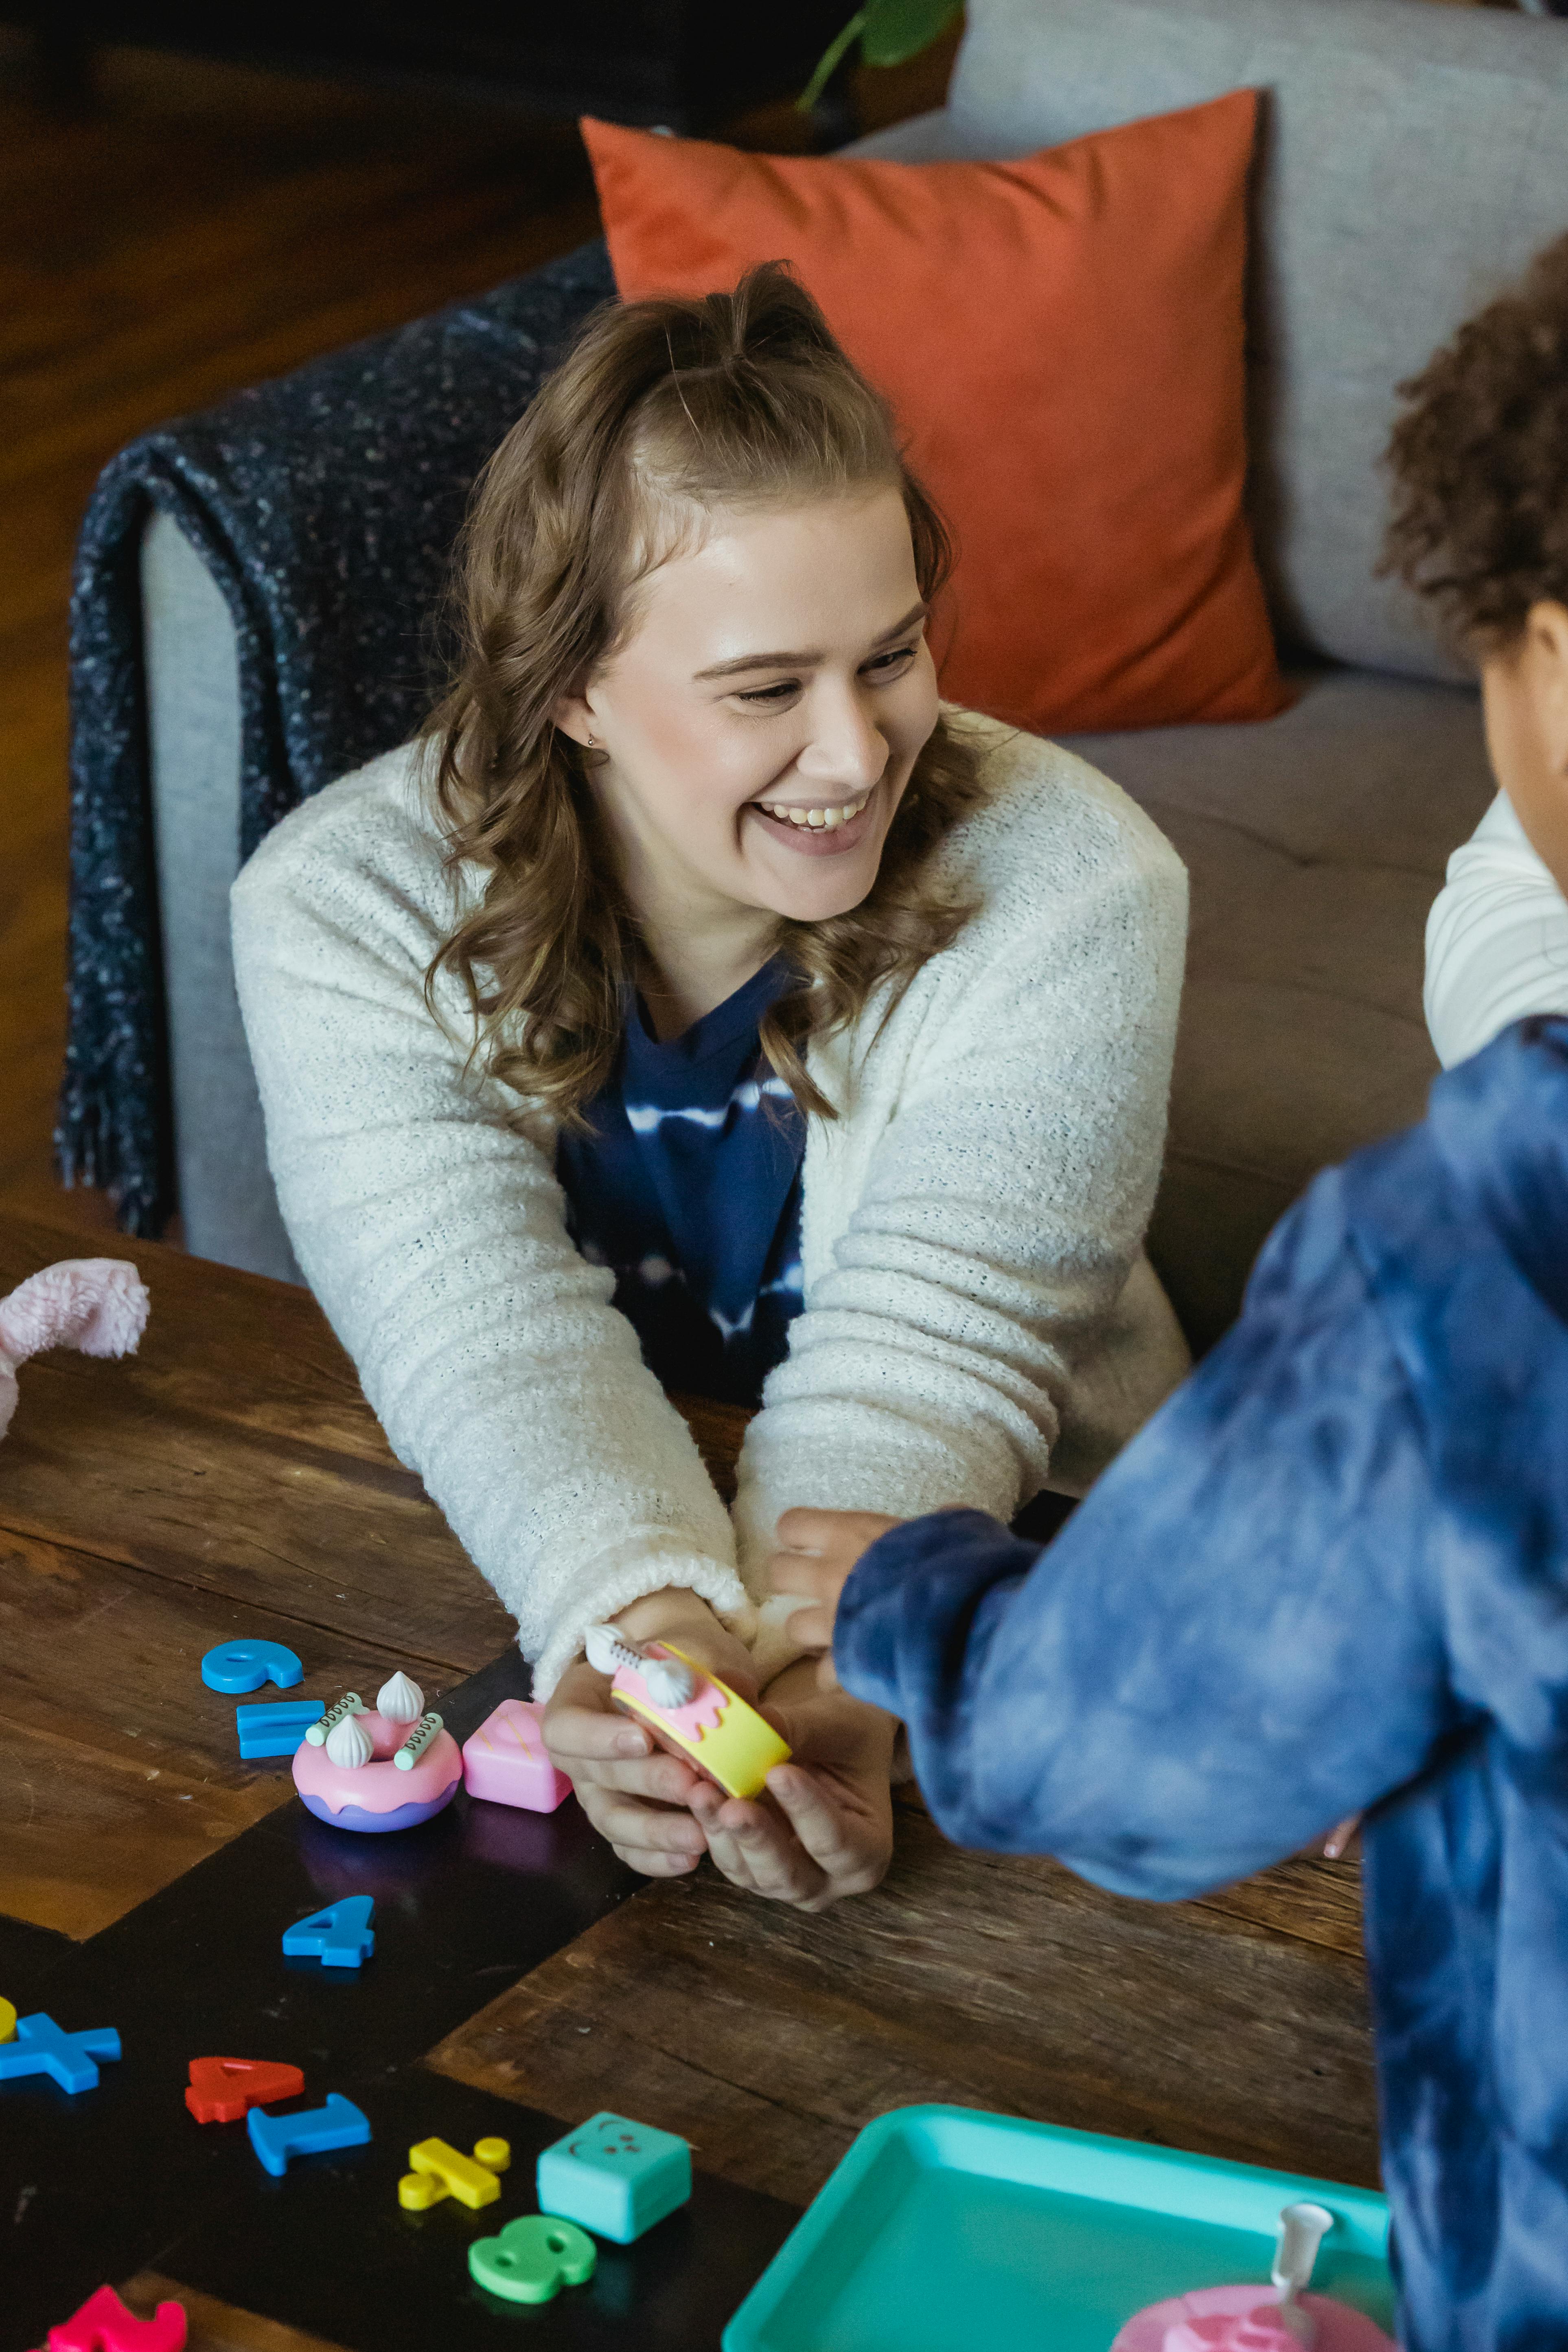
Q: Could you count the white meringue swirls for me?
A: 4